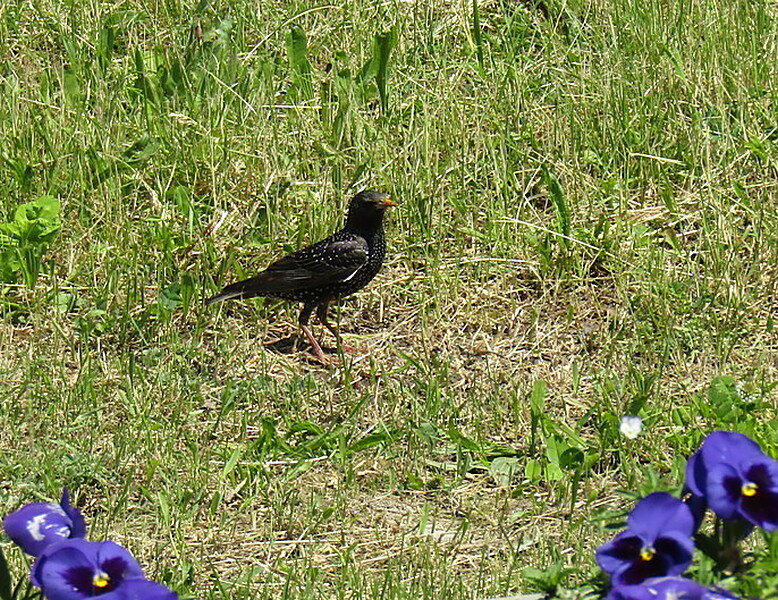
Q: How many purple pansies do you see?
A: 5